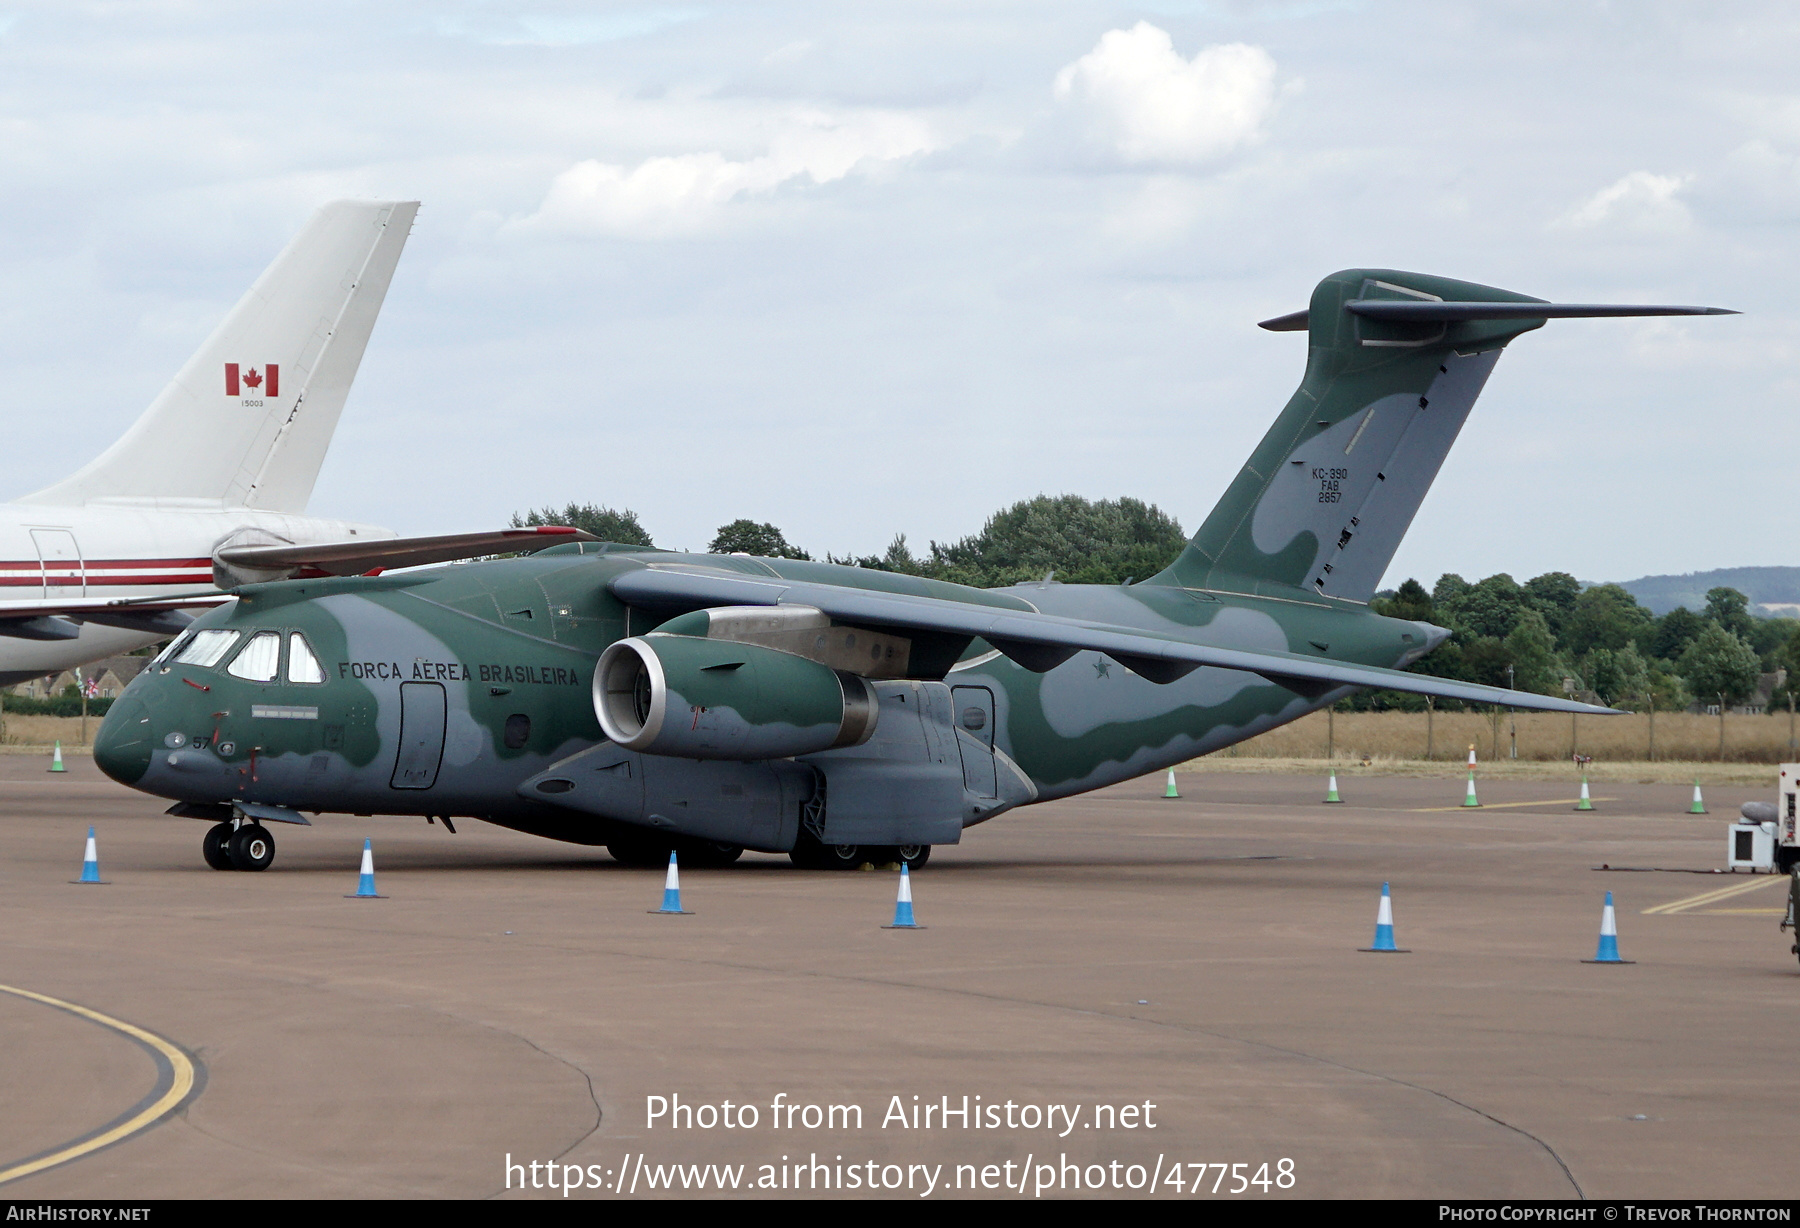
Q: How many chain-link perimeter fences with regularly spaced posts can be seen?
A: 1